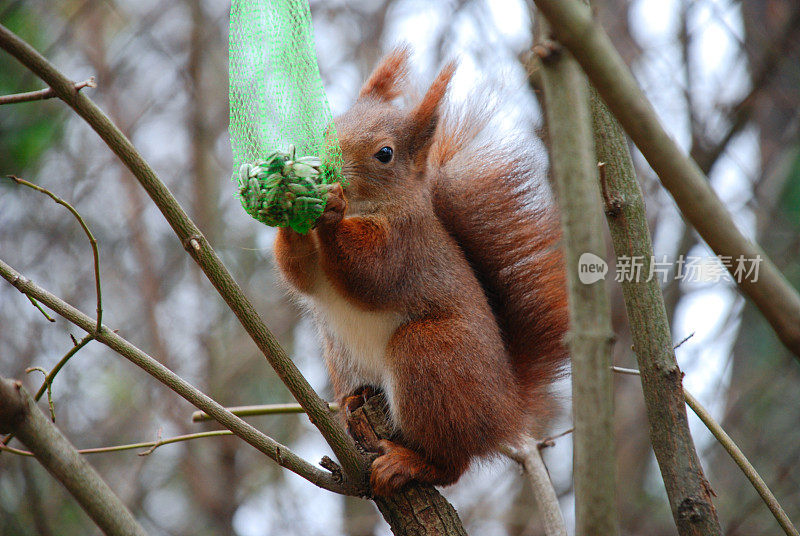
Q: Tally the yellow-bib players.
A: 0